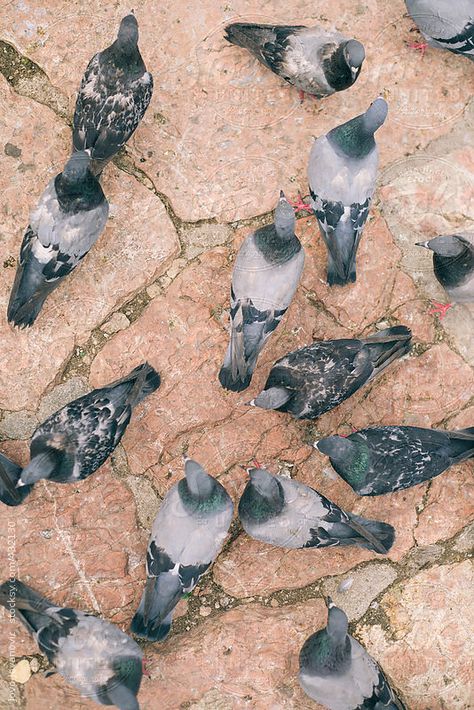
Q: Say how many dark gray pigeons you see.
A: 4